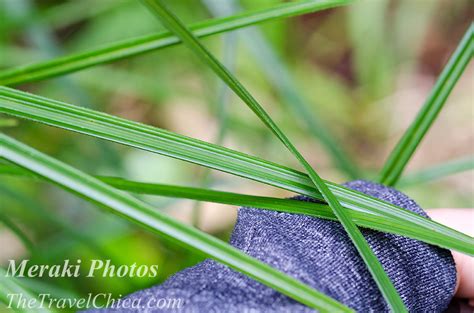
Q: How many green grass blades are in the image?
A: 6